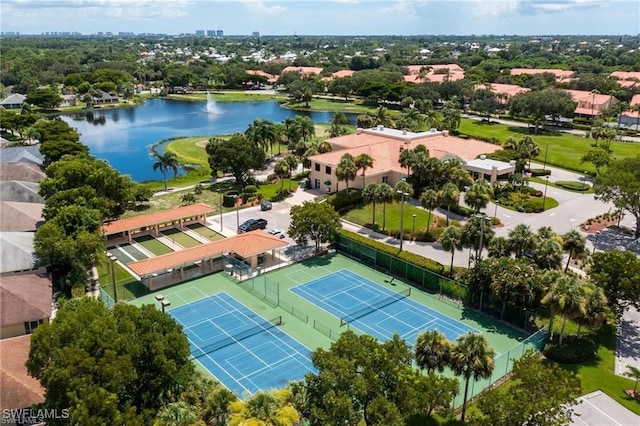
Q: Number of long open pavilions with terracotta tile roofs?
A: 2